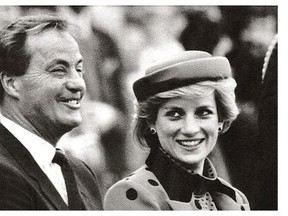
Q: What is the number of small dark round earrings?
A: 2